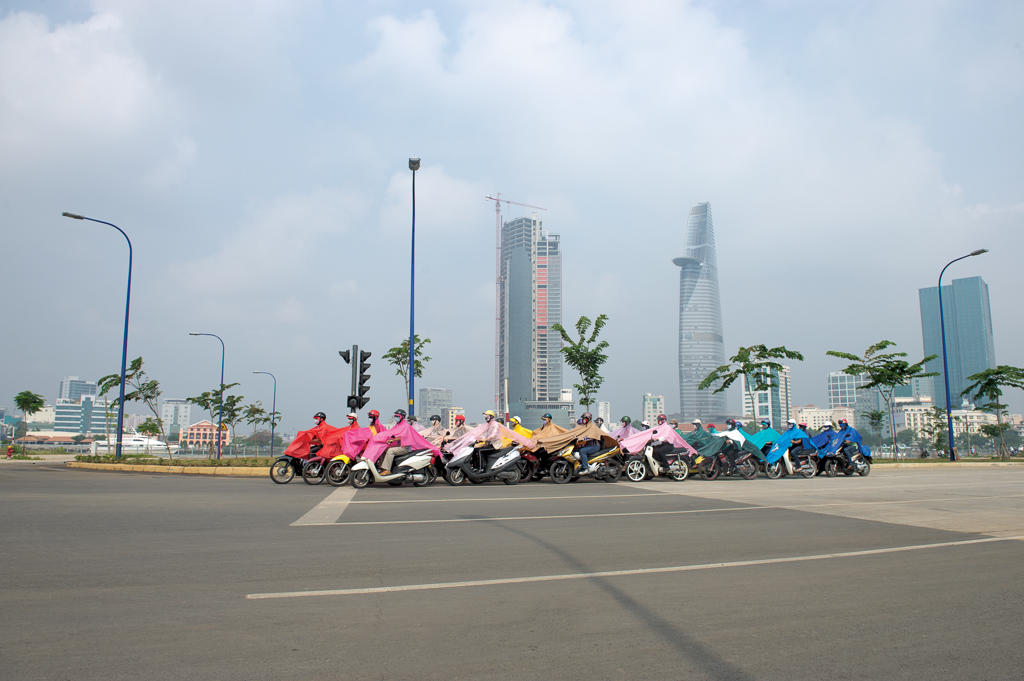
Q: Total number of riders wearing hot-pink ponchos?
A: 2